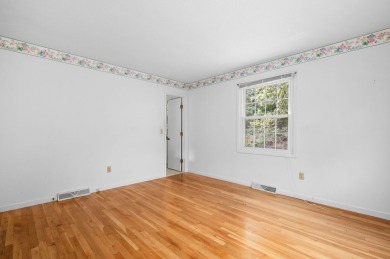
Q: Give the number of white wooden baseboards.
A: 2